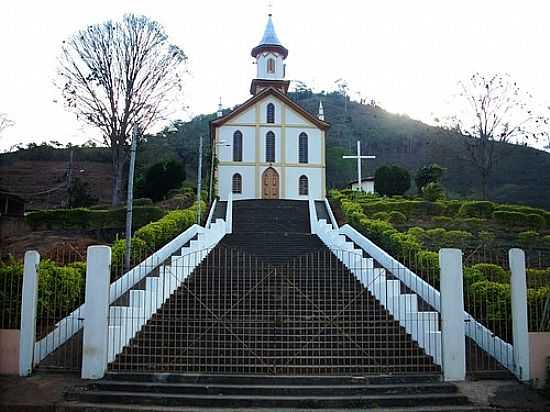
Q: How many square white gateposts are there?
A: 4